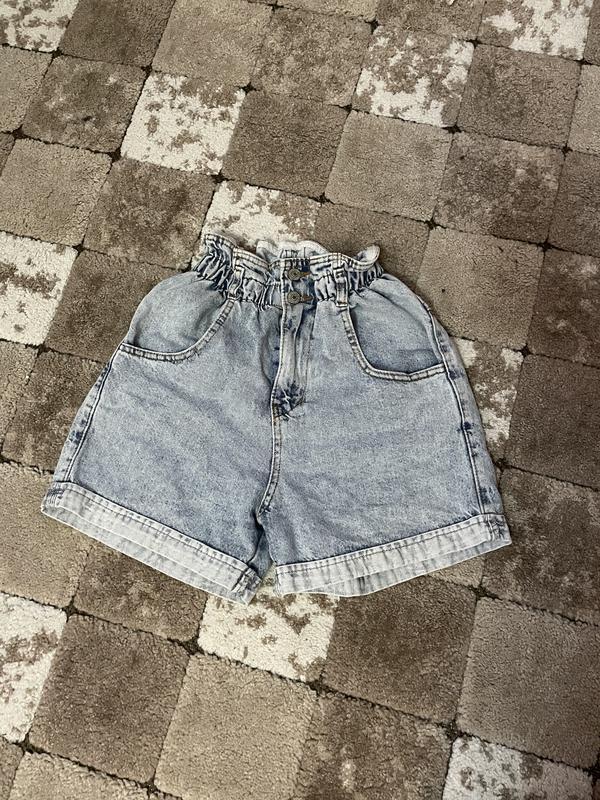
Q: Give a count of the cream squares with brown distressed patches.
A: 10